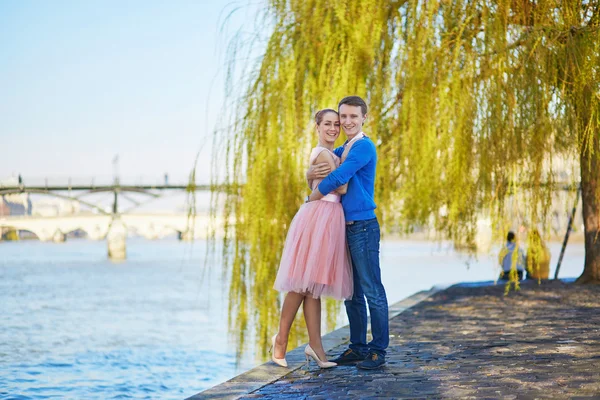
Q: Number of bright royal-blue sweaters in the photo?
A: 1